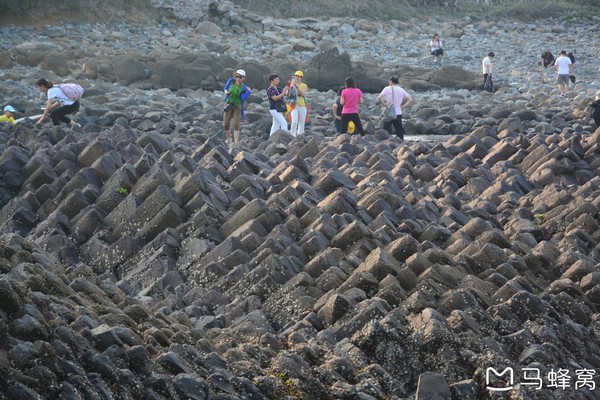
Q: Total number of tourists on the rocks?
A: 14